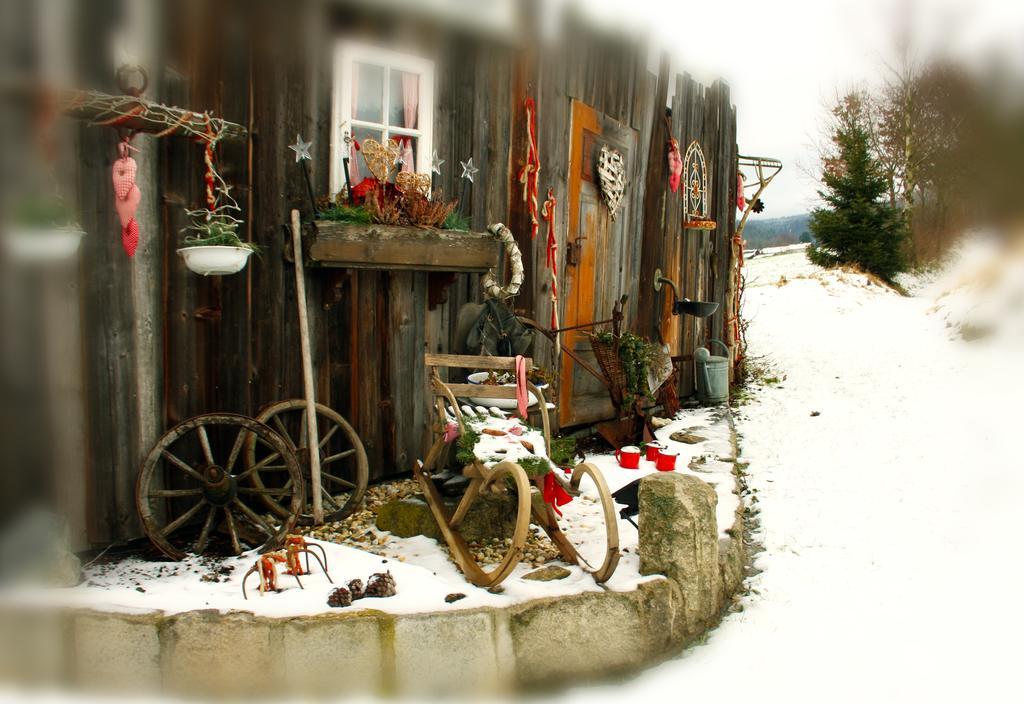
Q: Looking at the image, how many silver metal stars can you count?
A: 4